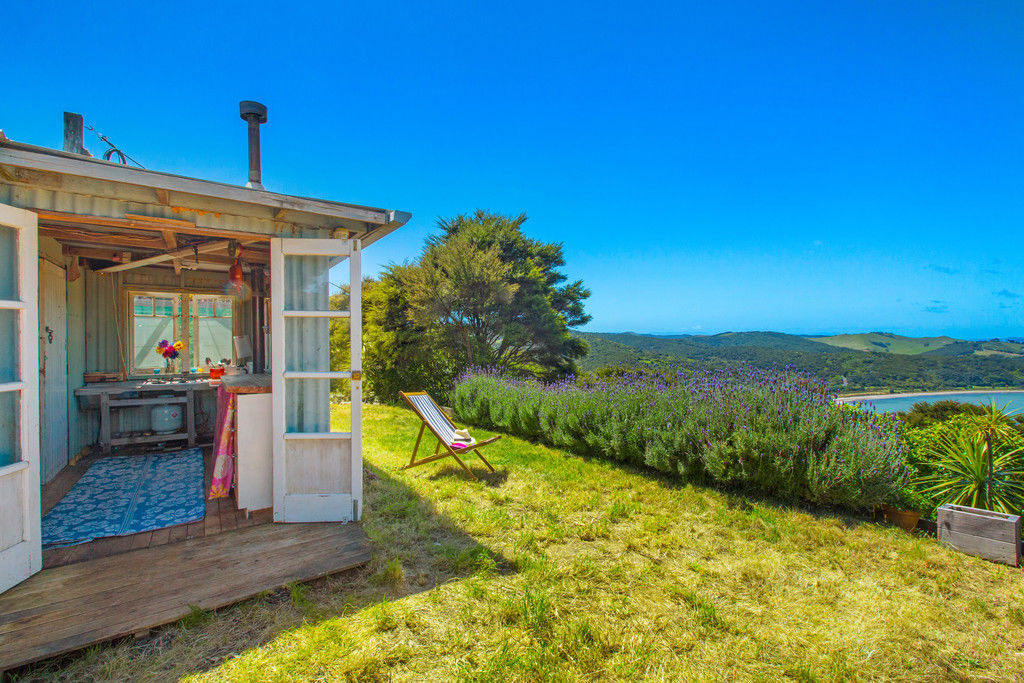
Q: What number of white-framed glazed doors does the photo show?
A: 2